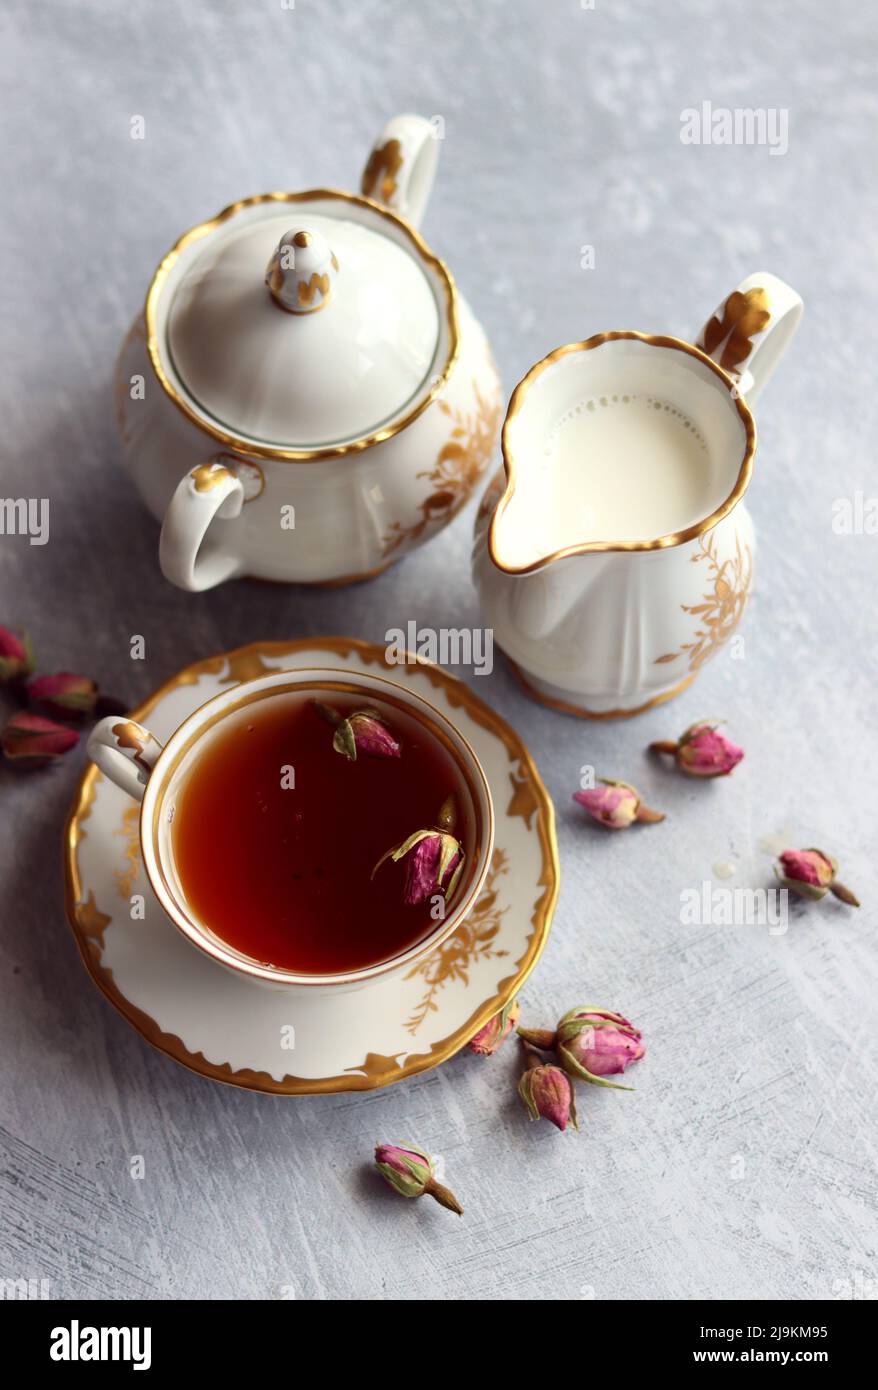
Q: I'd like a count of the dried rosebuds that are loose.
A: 10